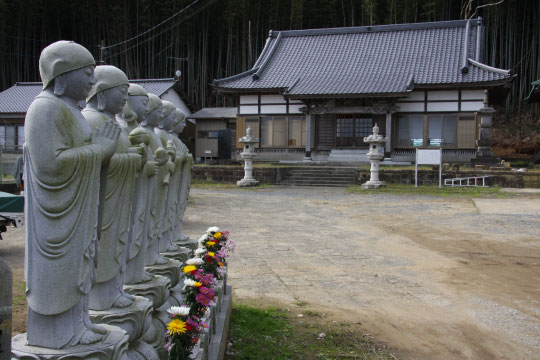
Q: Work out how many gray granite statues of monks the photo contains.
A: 6